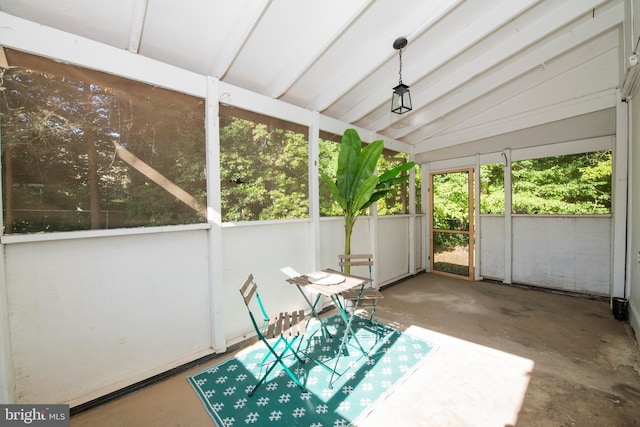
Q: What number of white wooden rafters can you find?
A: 7